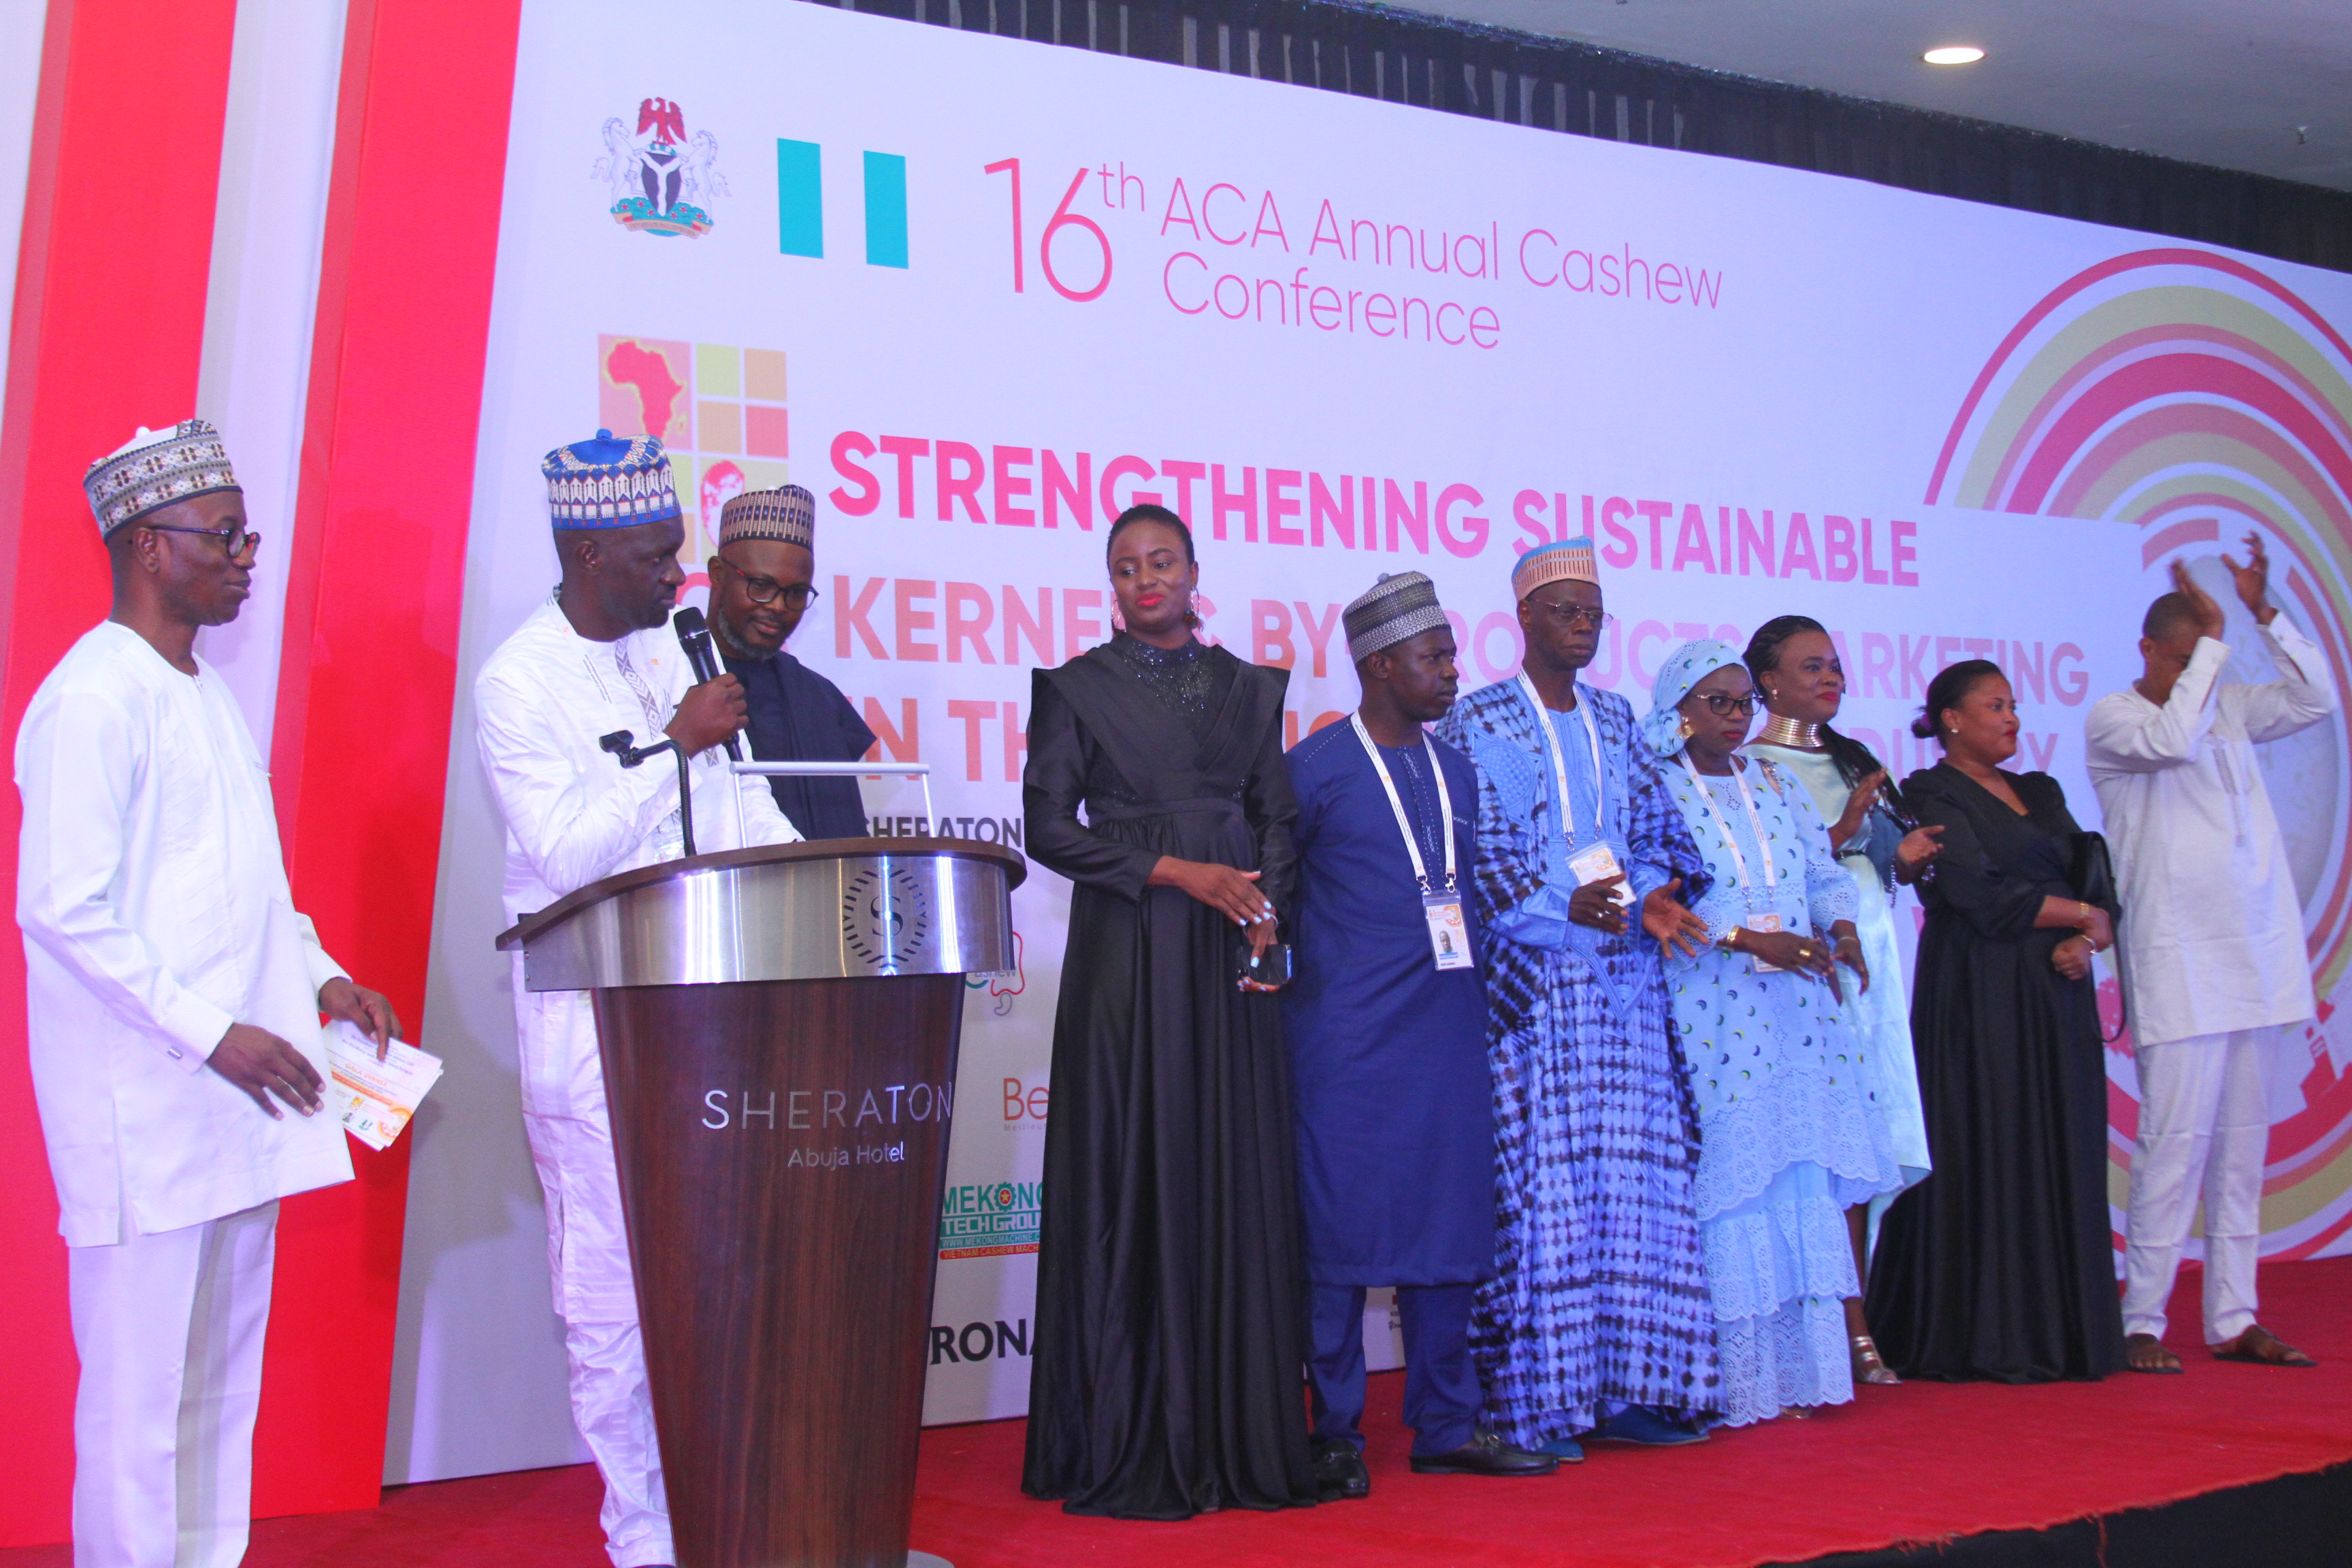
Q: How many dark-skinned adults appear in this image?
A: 10